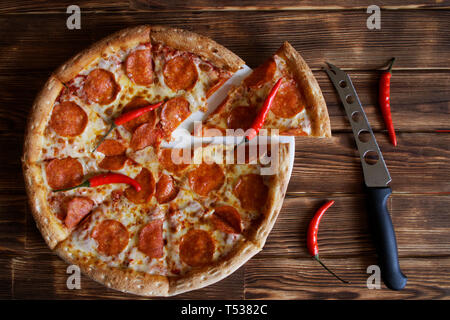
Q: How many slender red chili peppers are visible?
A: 5